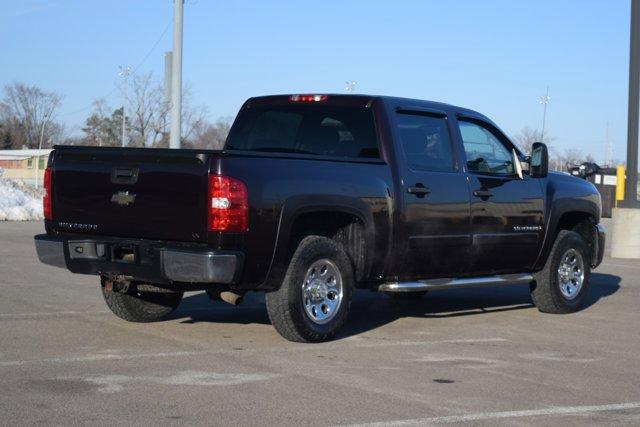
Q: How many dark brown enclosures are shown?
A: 1